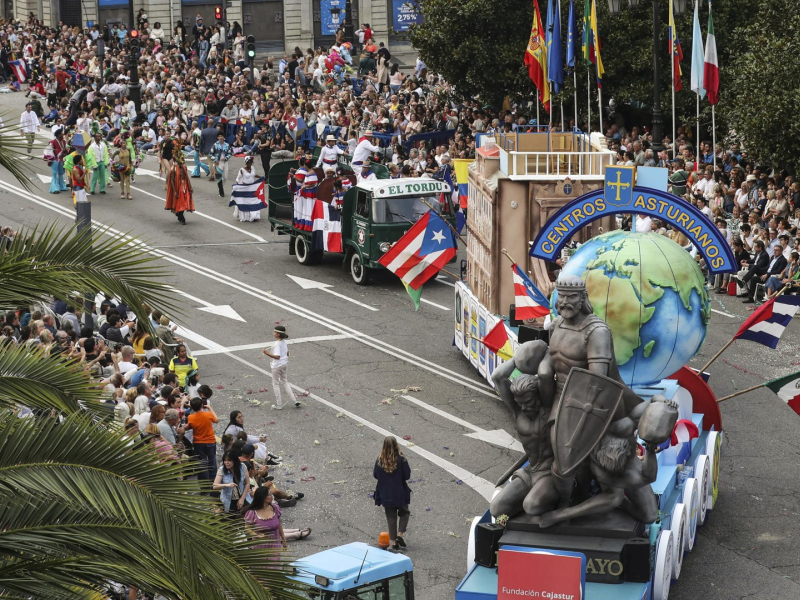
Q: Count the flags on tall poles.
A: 9